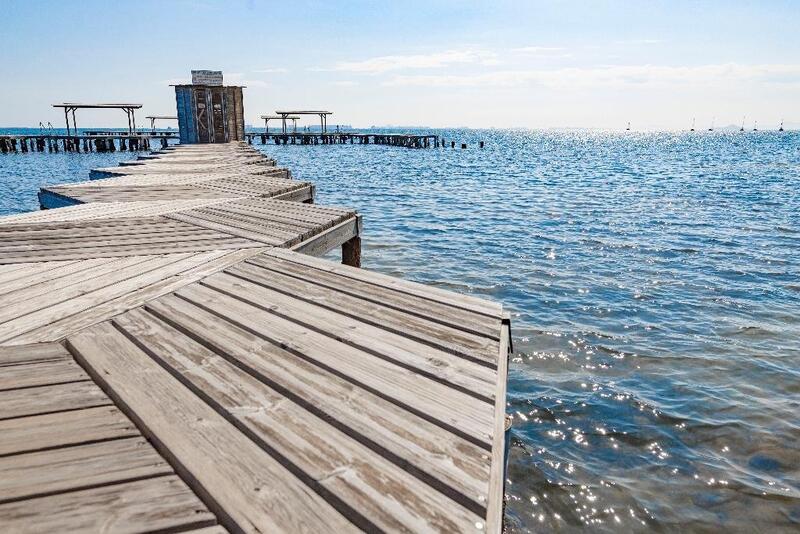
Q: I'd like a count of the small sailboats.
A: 6